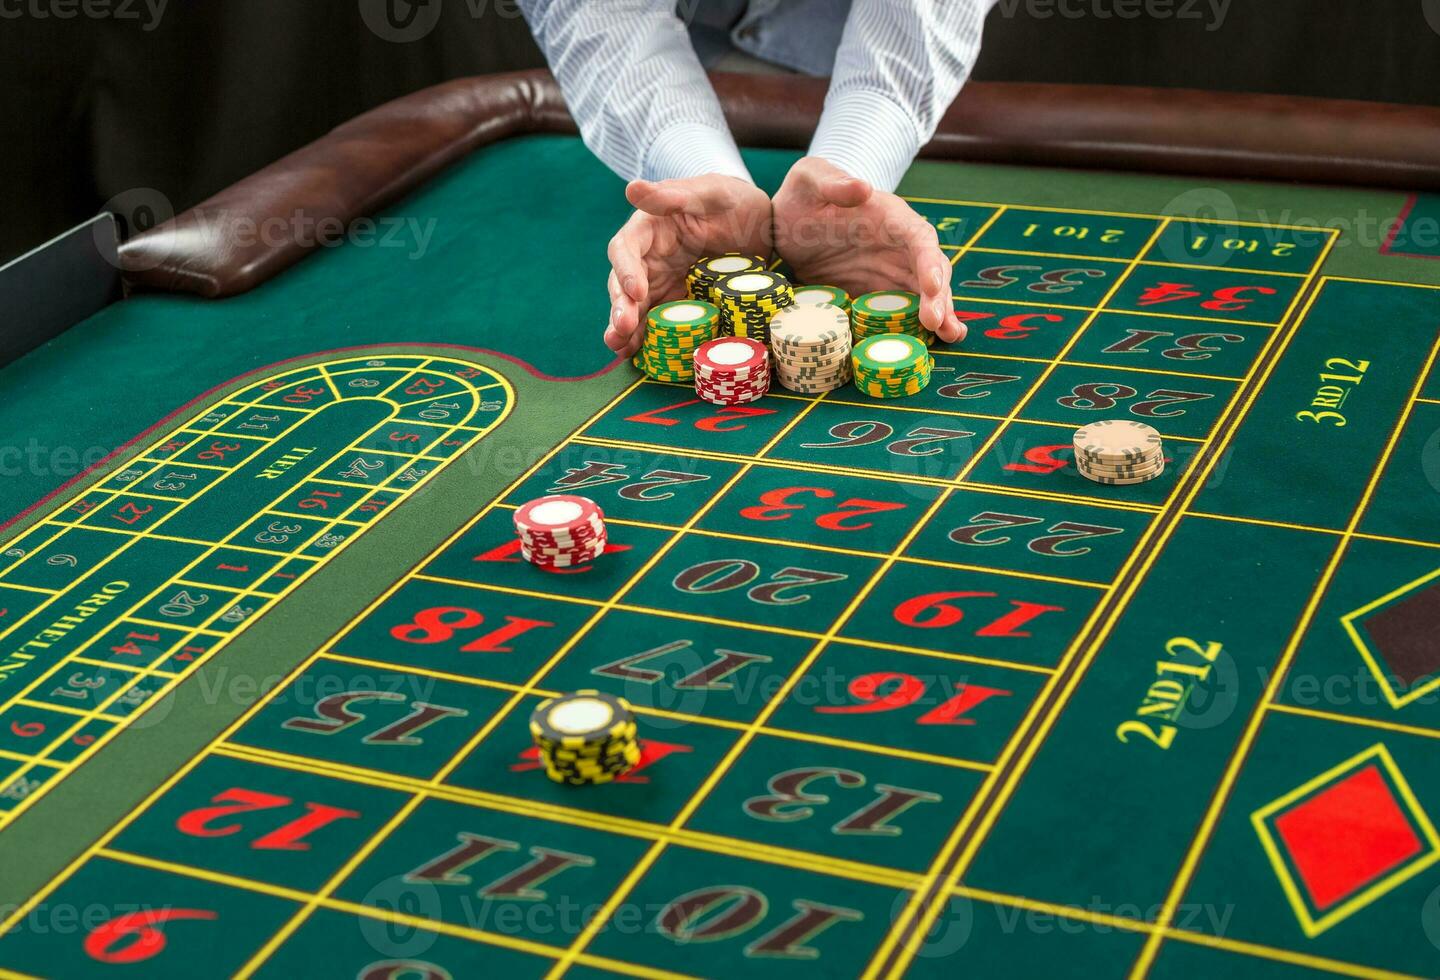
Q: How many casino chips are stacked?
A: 11